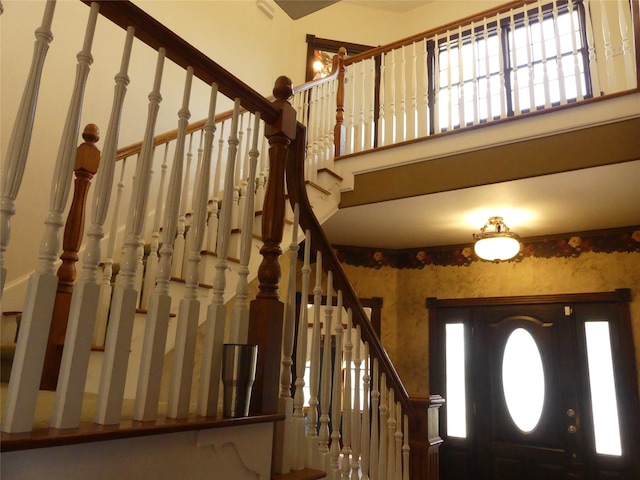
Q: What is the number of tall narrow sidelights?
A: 2